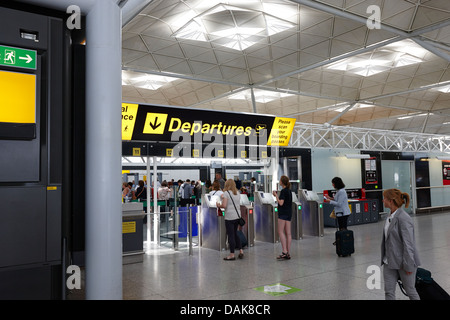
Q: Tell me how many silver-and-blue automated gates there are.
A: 5